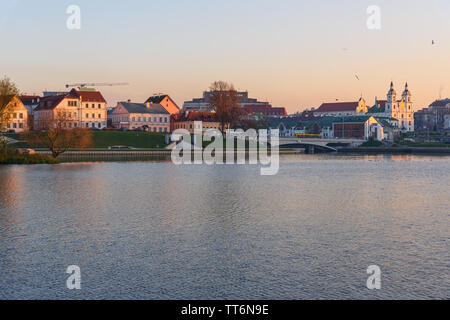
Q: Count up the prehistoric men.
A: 0